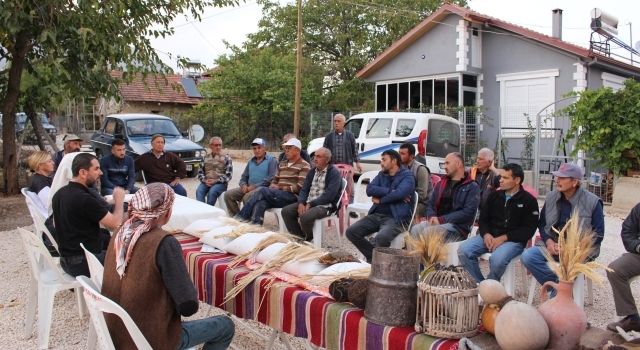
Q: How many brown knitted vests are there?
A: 1